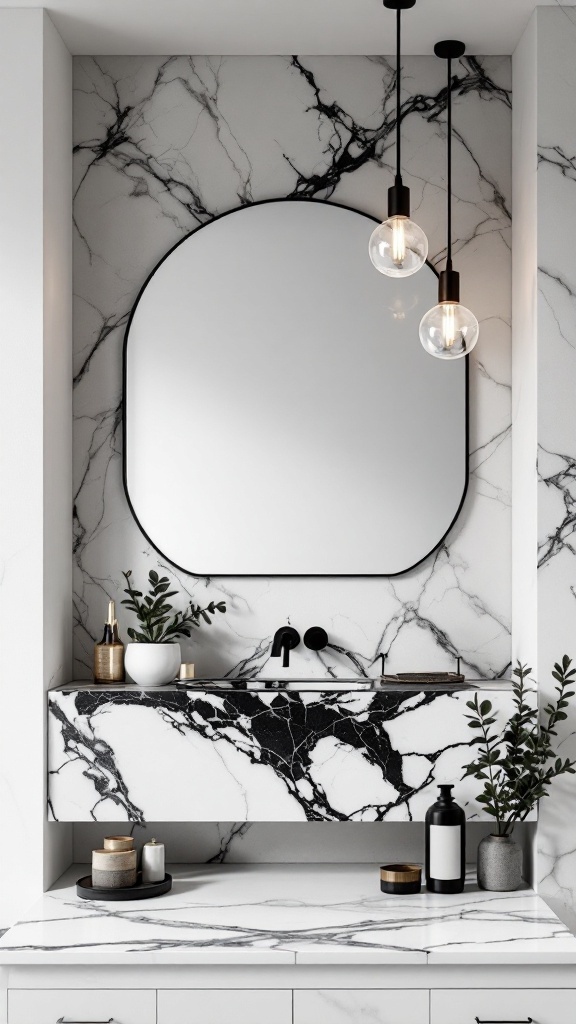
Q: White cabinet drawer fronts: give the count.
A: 4